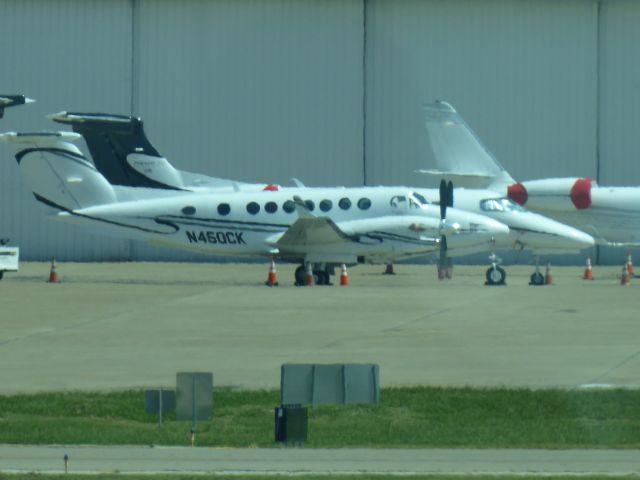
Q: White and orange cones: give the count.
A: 9